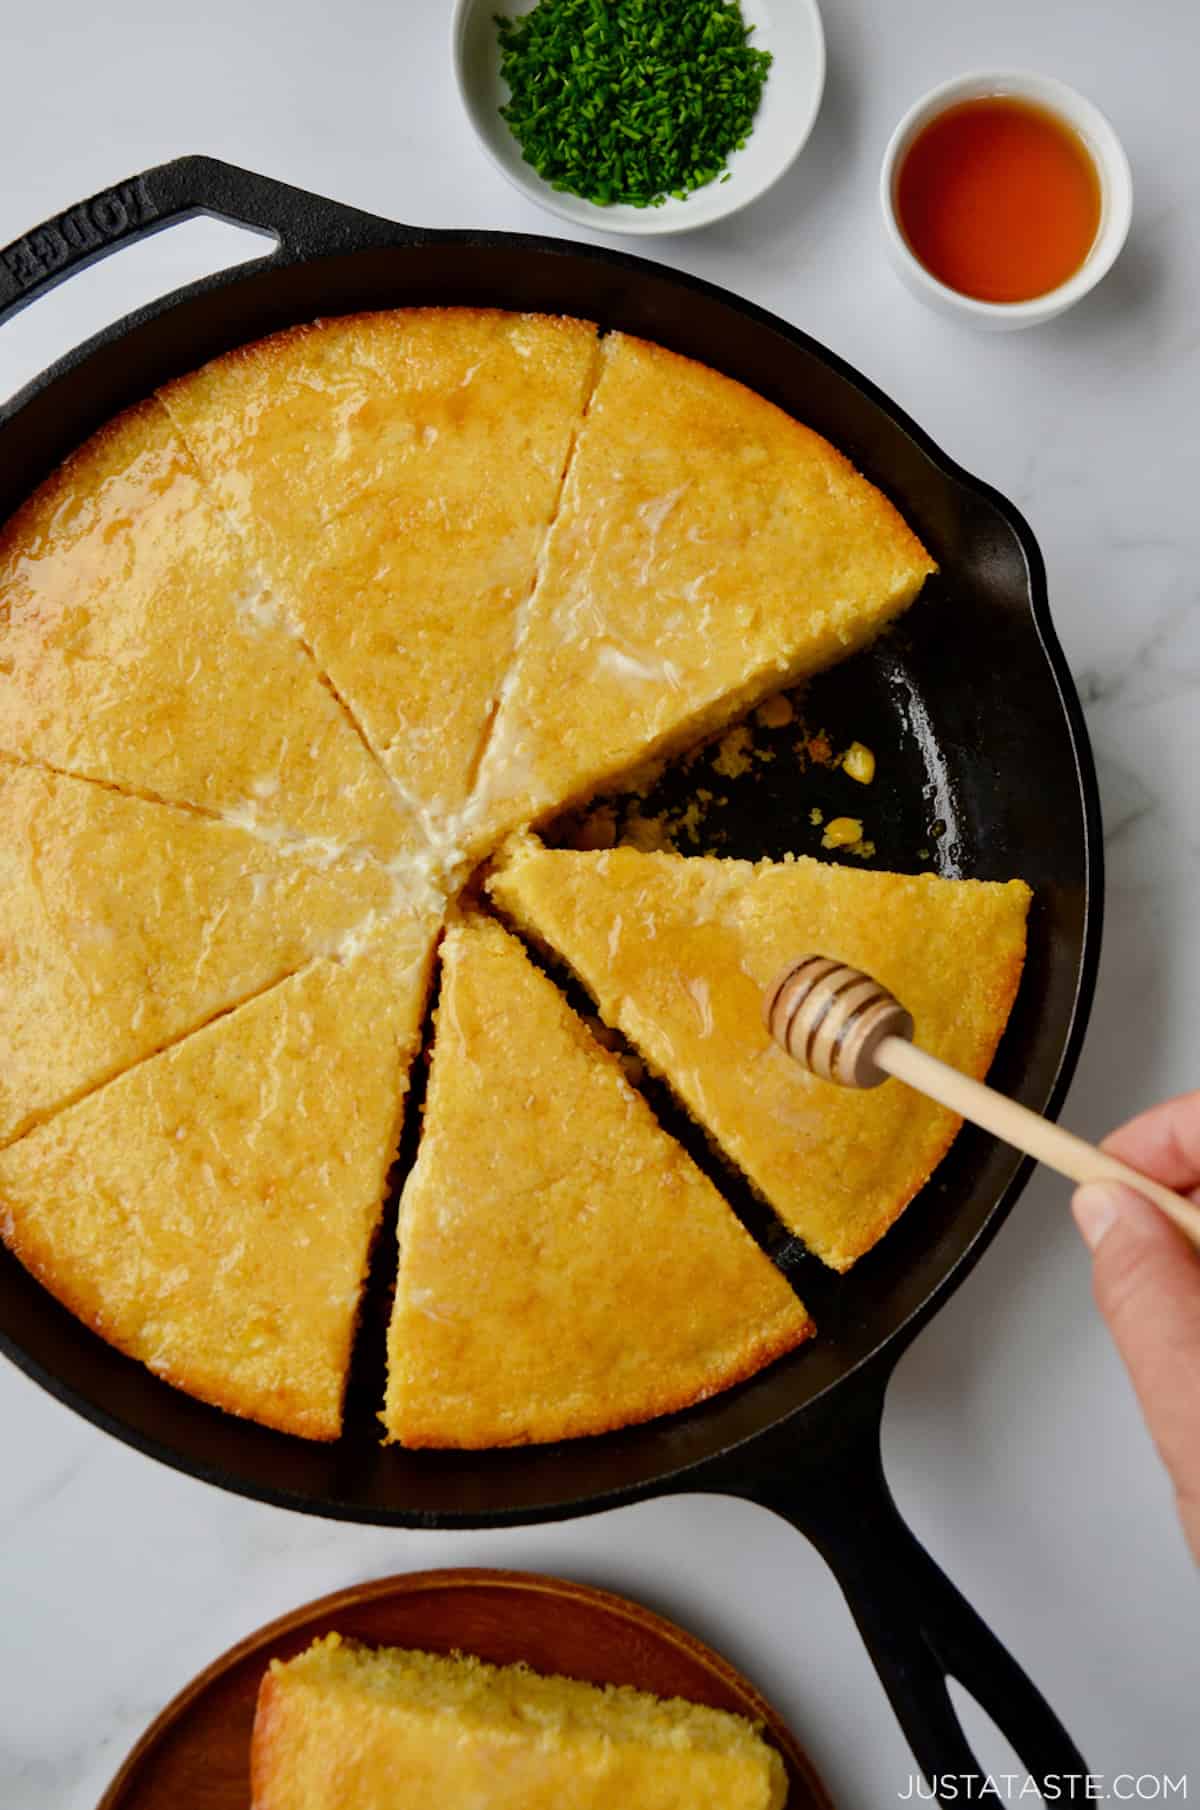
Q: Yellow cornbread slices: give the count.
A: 8